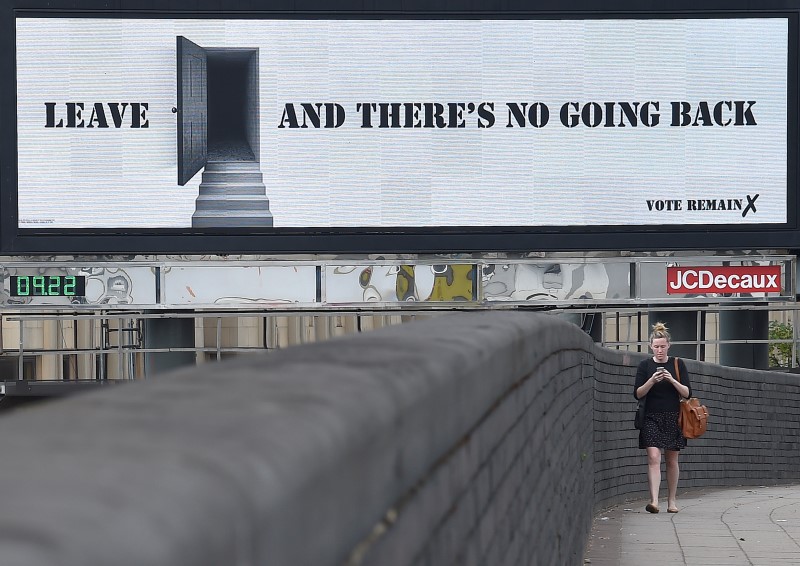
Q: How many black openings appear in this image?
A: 1